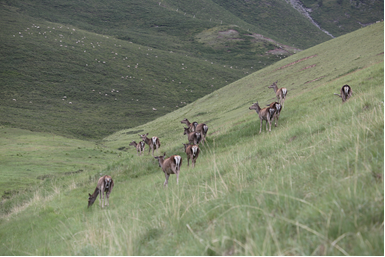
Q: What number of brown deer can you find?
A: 12